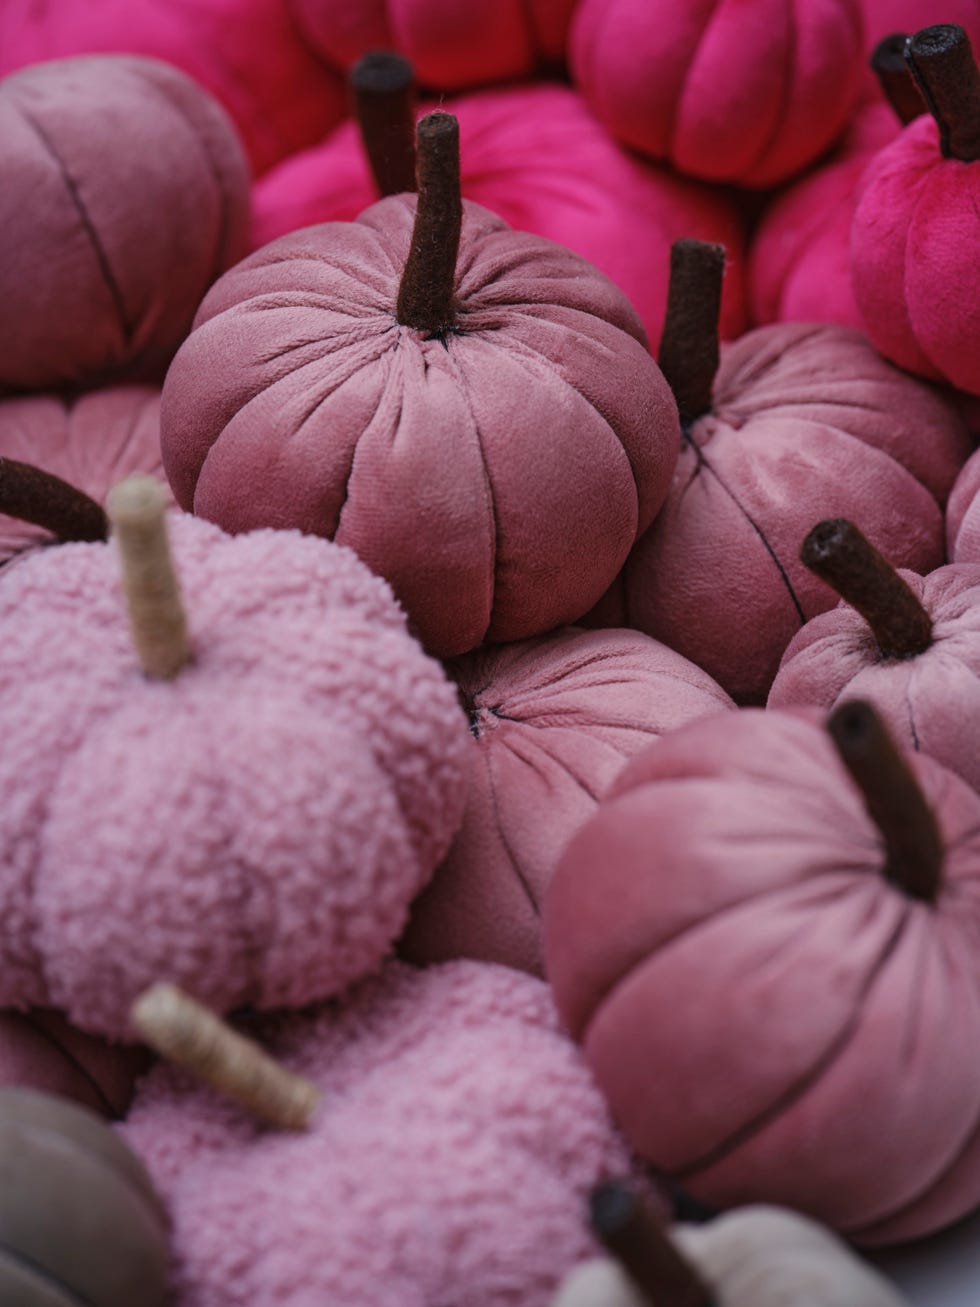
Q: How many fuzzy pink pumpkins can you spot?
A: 2